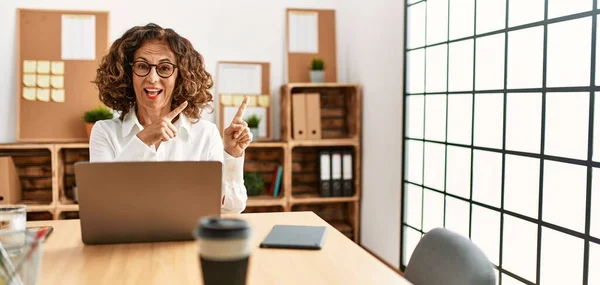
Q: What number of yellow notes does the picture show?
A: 13